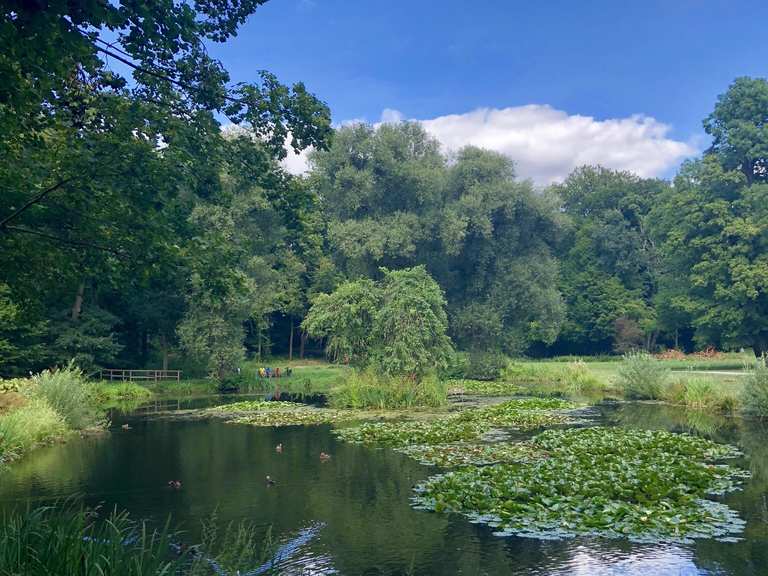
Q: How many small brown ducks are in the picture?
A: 5